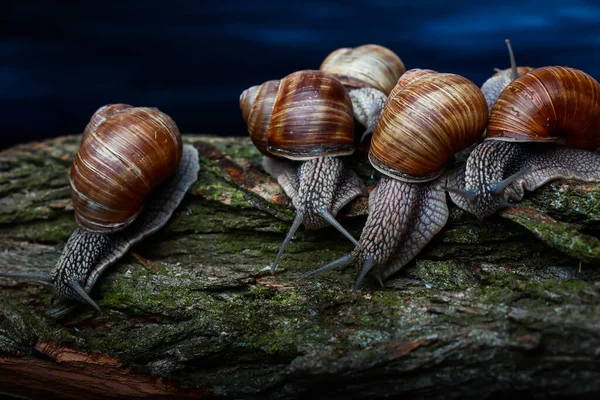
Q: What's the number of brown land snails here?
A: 6